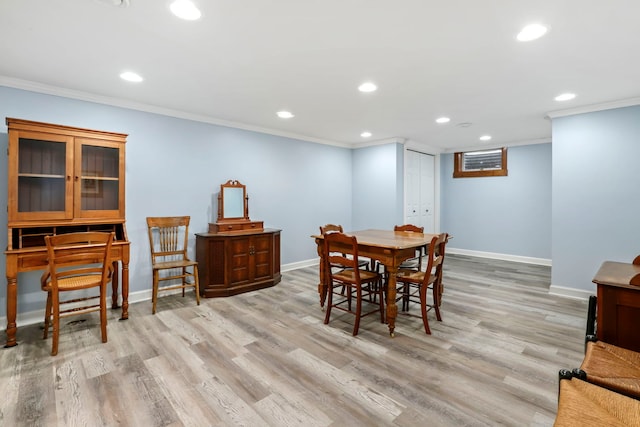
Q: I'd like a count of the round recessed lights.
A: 9